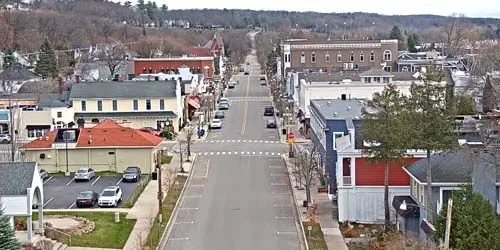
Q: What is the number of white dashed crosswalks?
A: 2